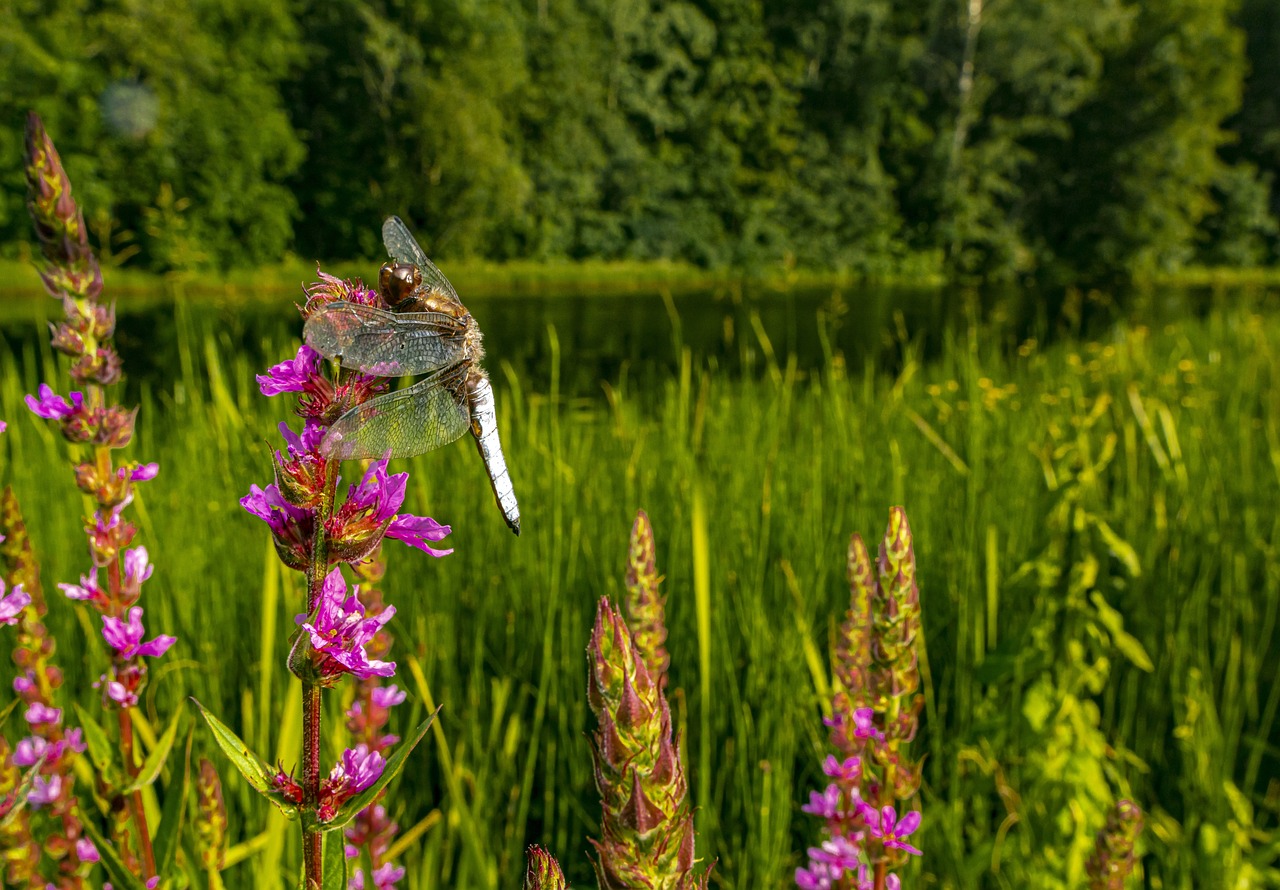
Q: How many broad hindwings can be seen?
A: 1